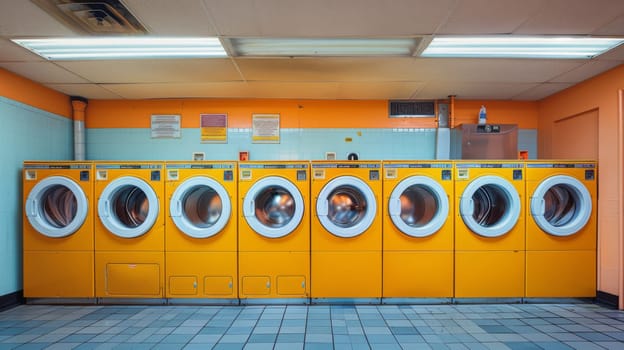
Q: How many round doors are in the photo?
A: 8